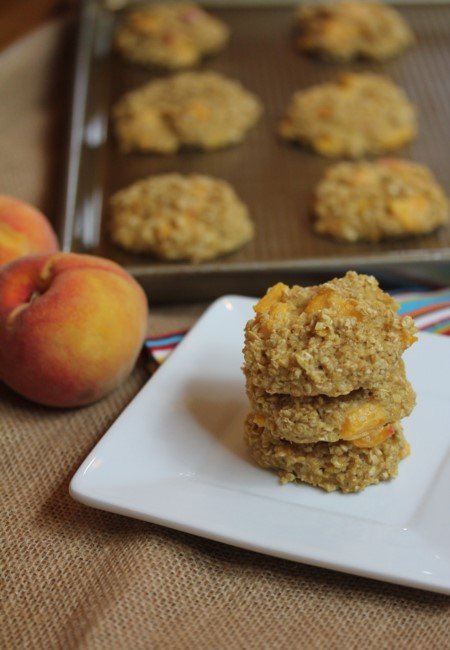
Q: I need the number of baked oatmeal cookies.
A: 9